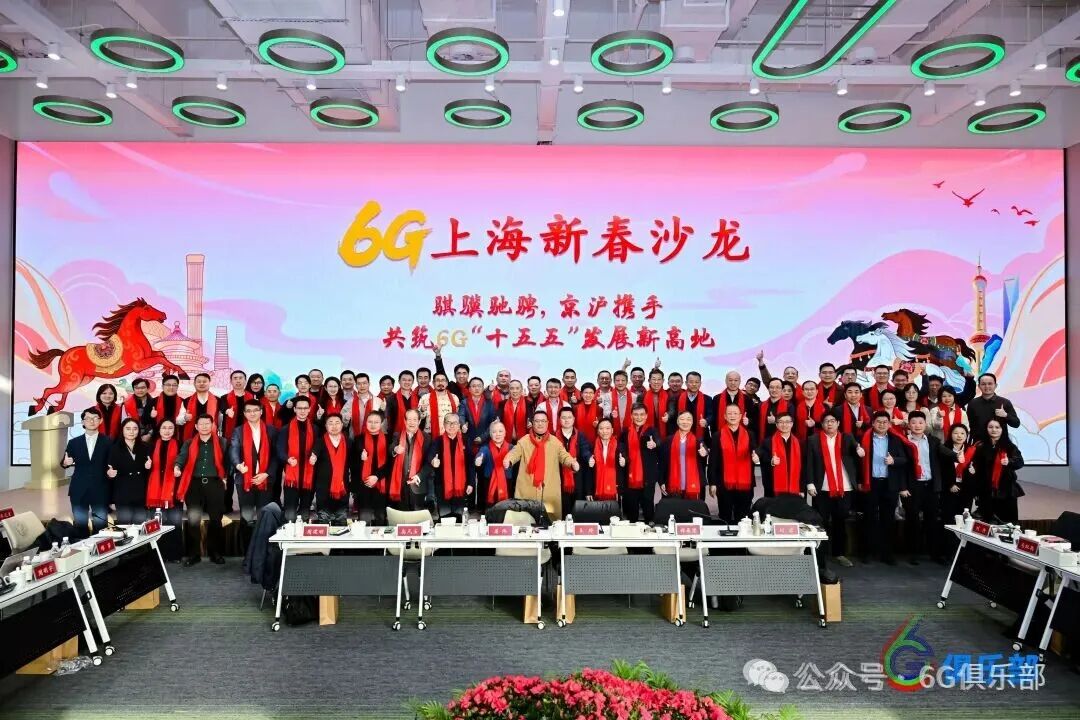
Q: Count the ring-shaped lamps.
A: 15